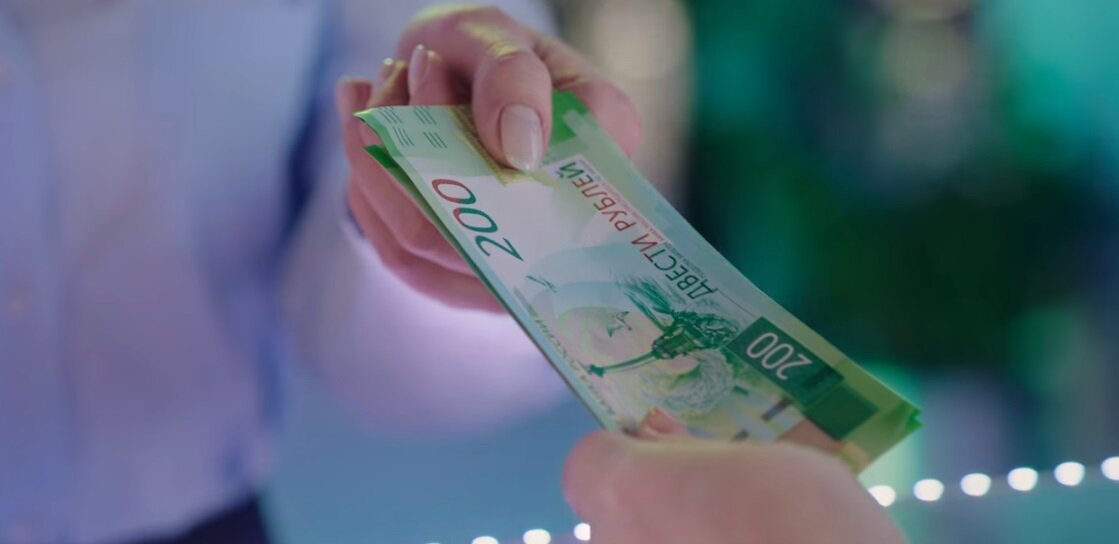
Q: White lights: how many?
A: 9